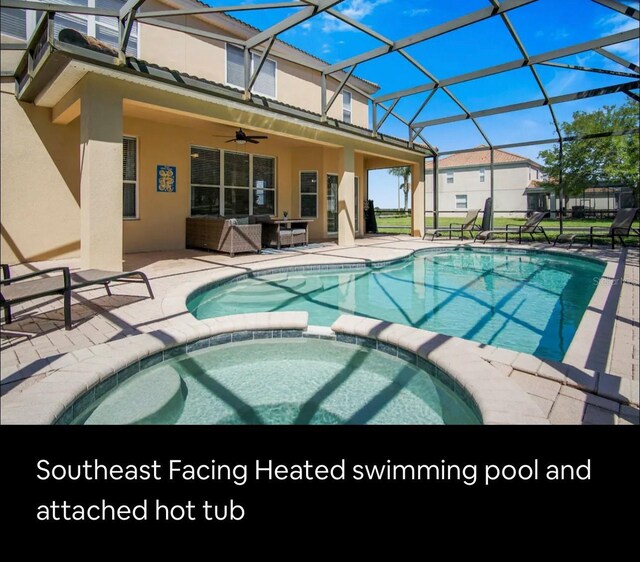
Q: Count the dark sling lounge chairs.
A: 4